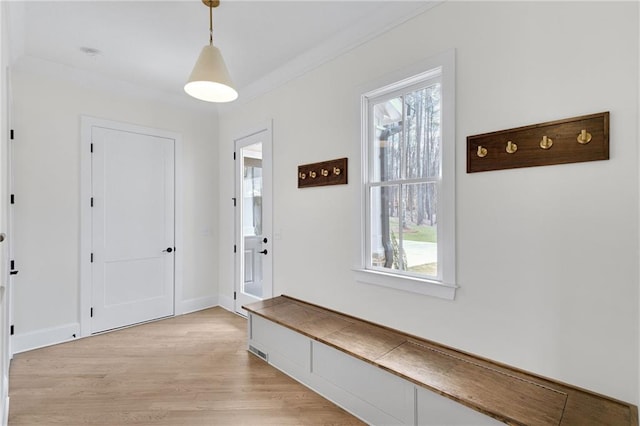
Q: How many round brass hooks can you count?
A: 8